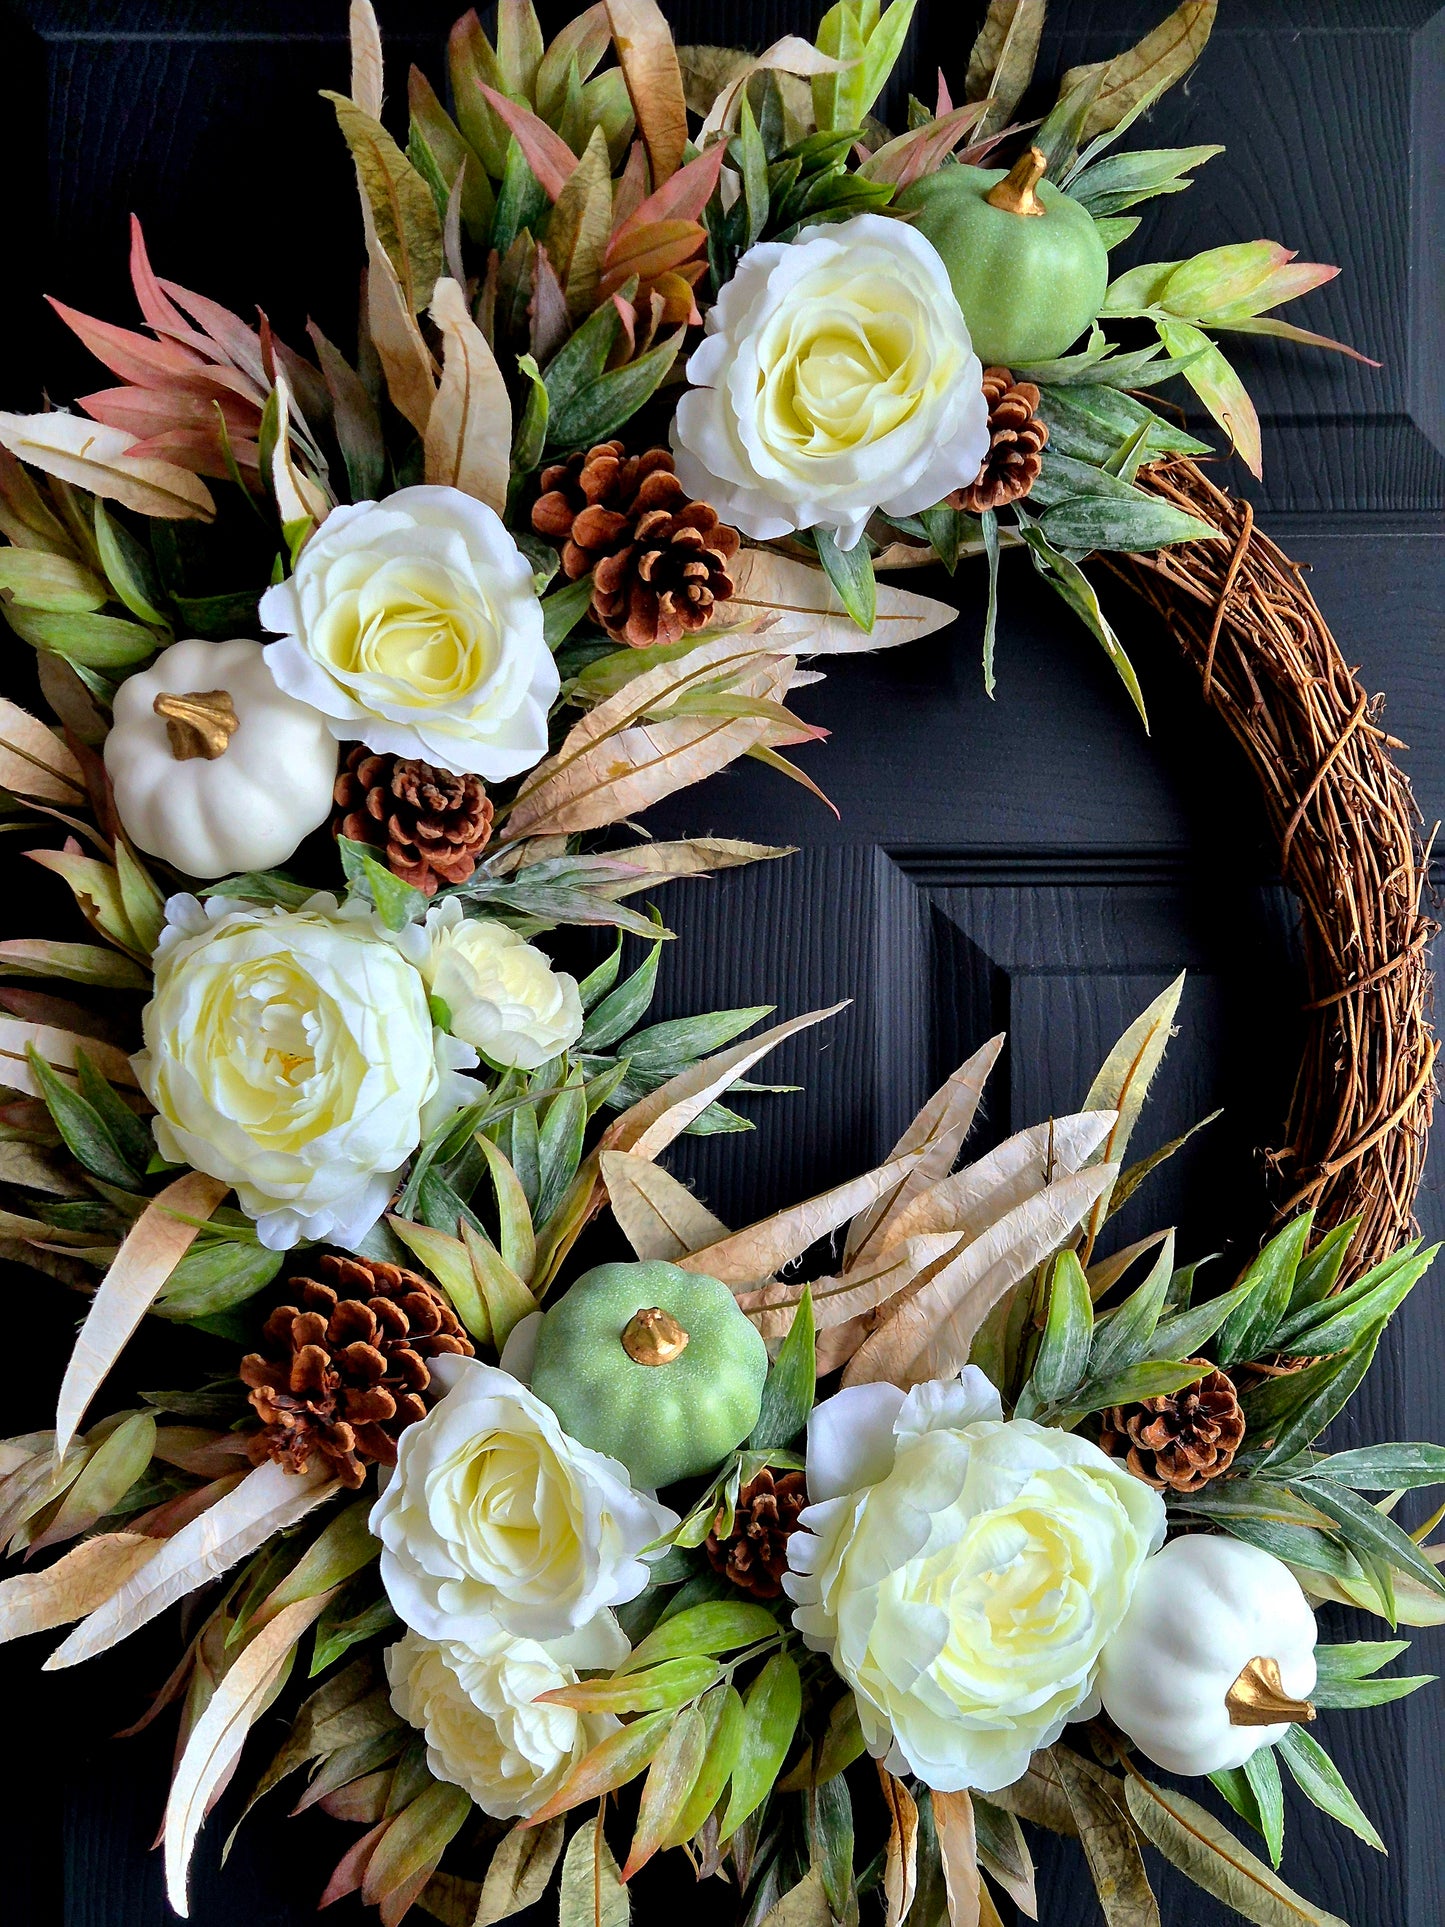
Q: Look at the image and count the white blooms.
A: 7